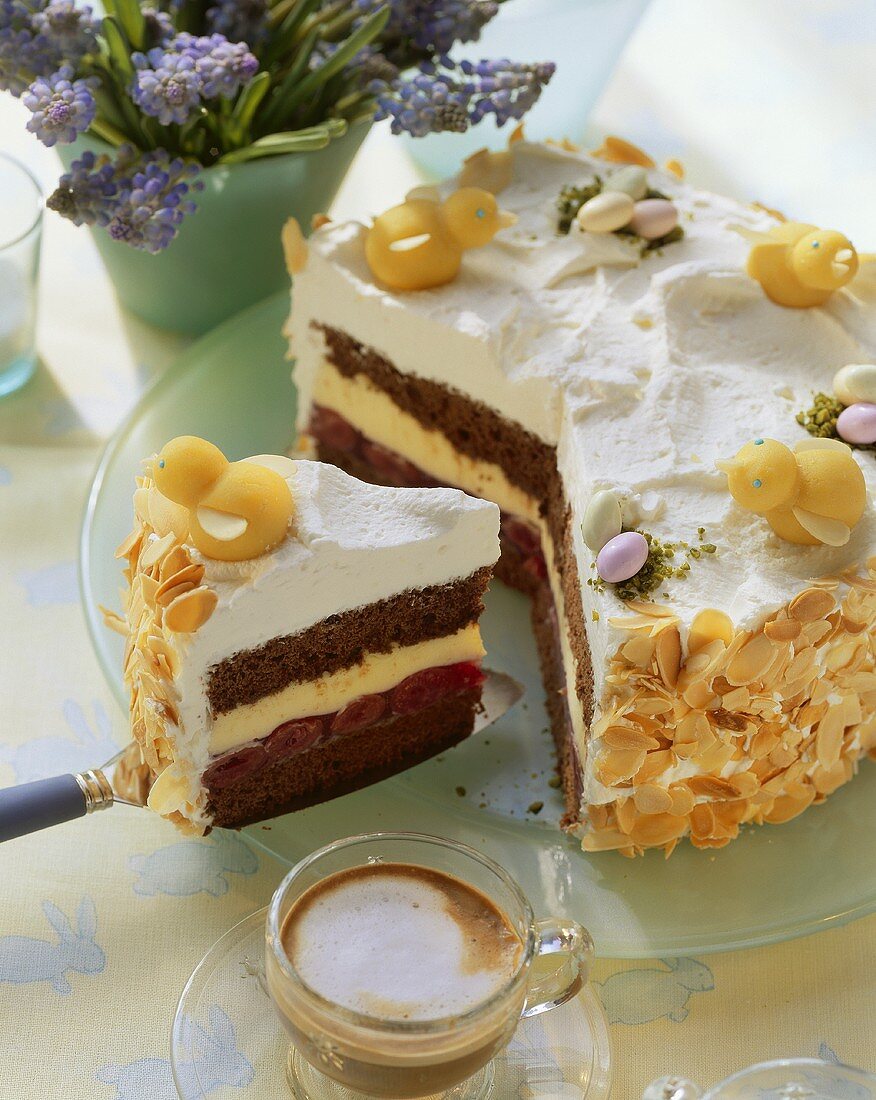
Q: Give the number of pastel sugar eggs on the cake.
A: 7